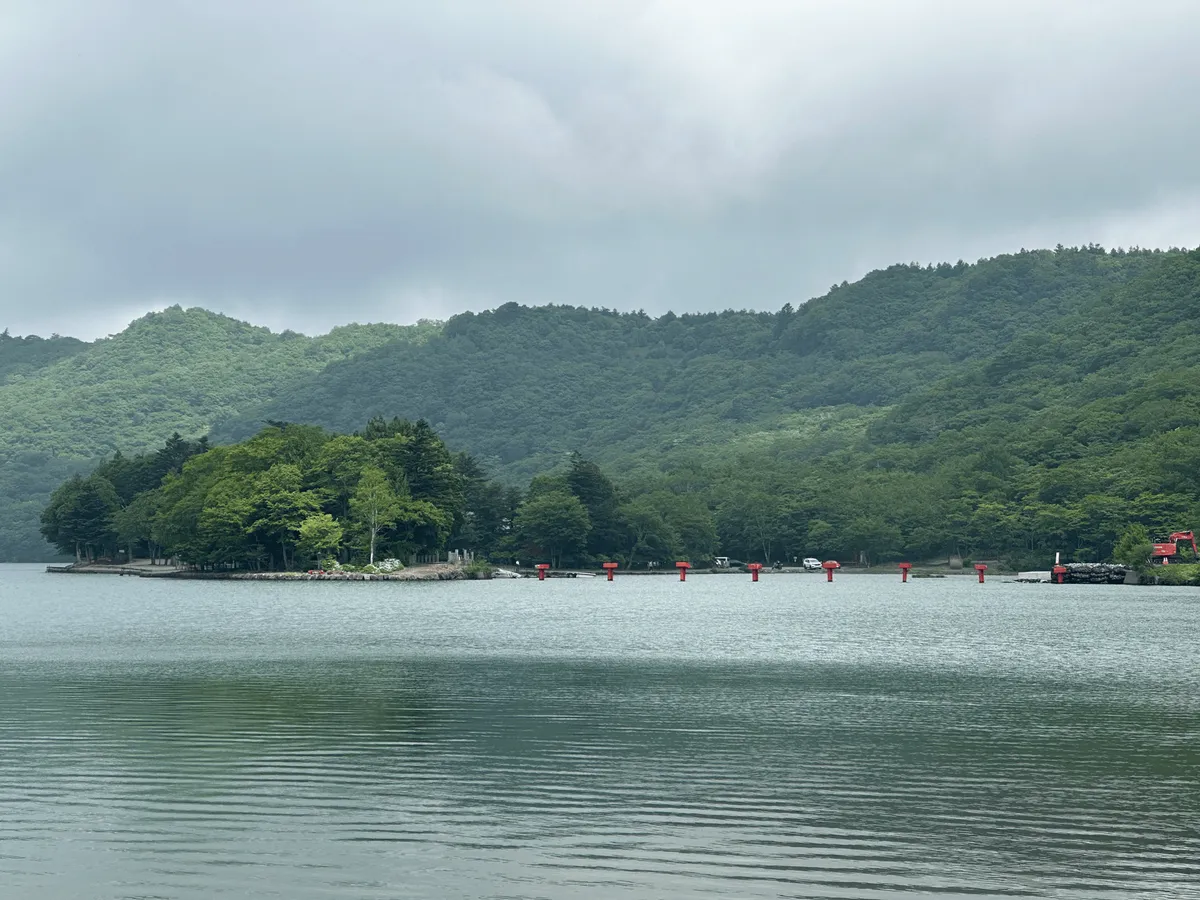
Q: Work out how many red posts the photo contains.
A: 8